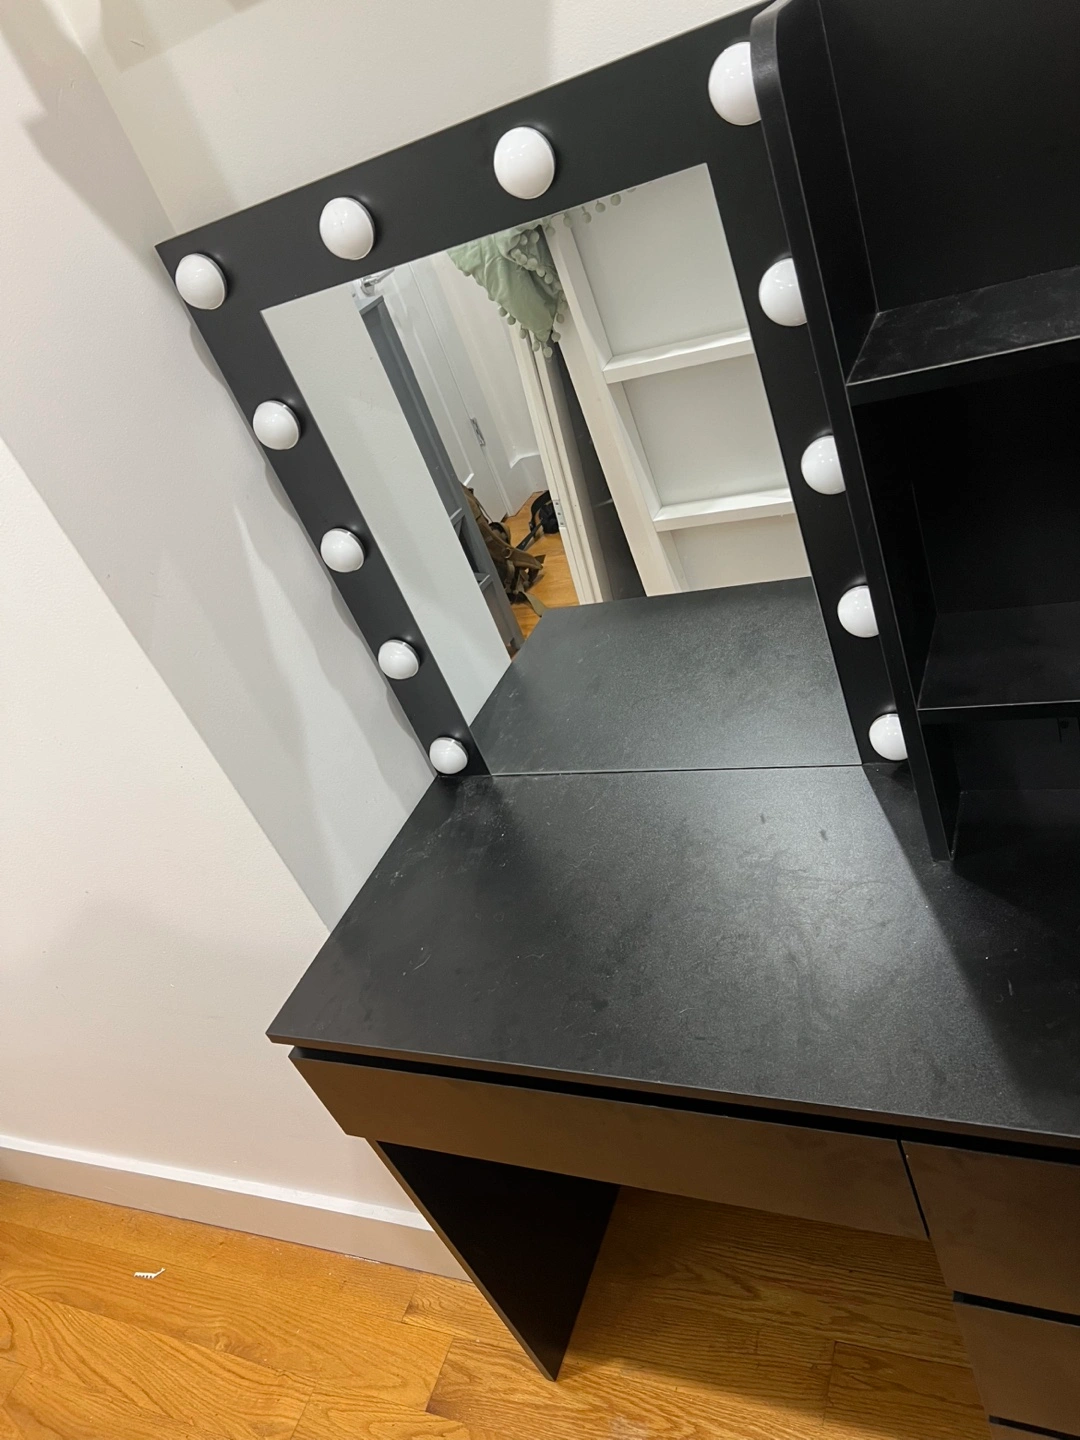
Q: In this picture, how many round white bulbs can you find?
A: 12